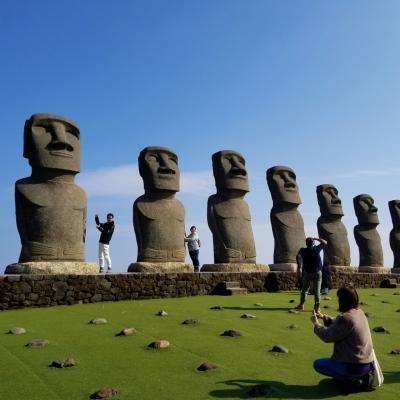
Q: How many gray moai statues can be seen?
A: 7